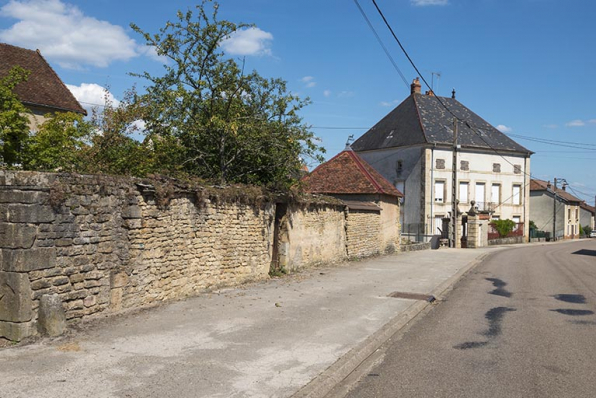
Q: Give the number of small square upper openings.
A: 4